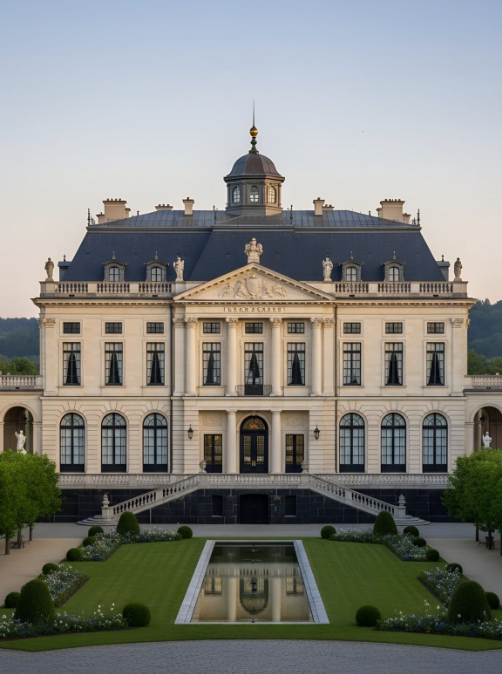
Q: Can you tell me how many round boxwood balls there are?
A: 14